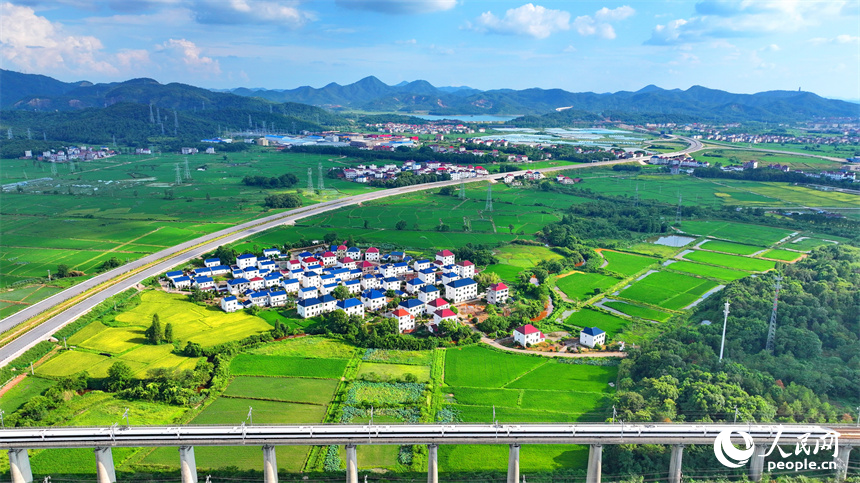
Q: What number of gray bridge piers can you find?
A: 11